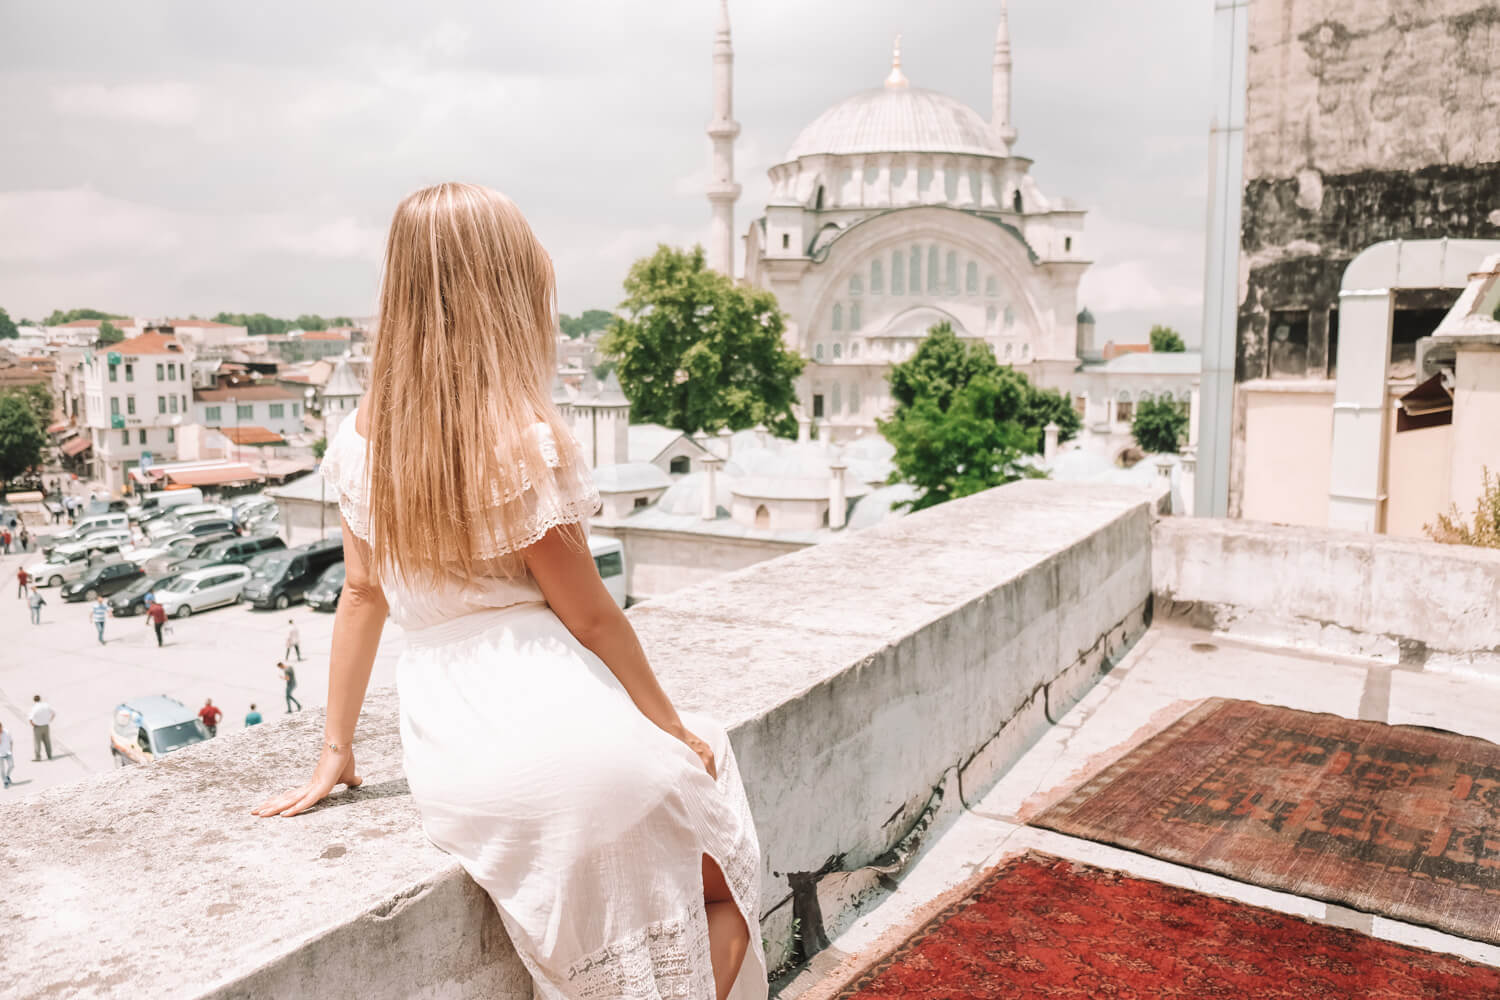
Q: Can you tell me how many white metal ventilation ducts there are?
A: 1